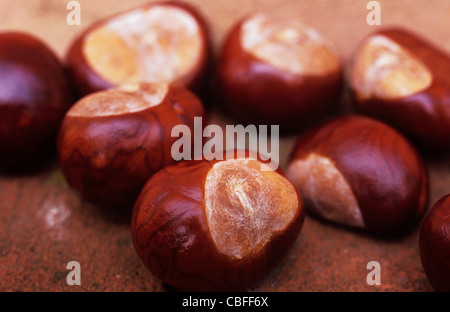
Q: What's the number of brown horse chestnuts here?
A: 8